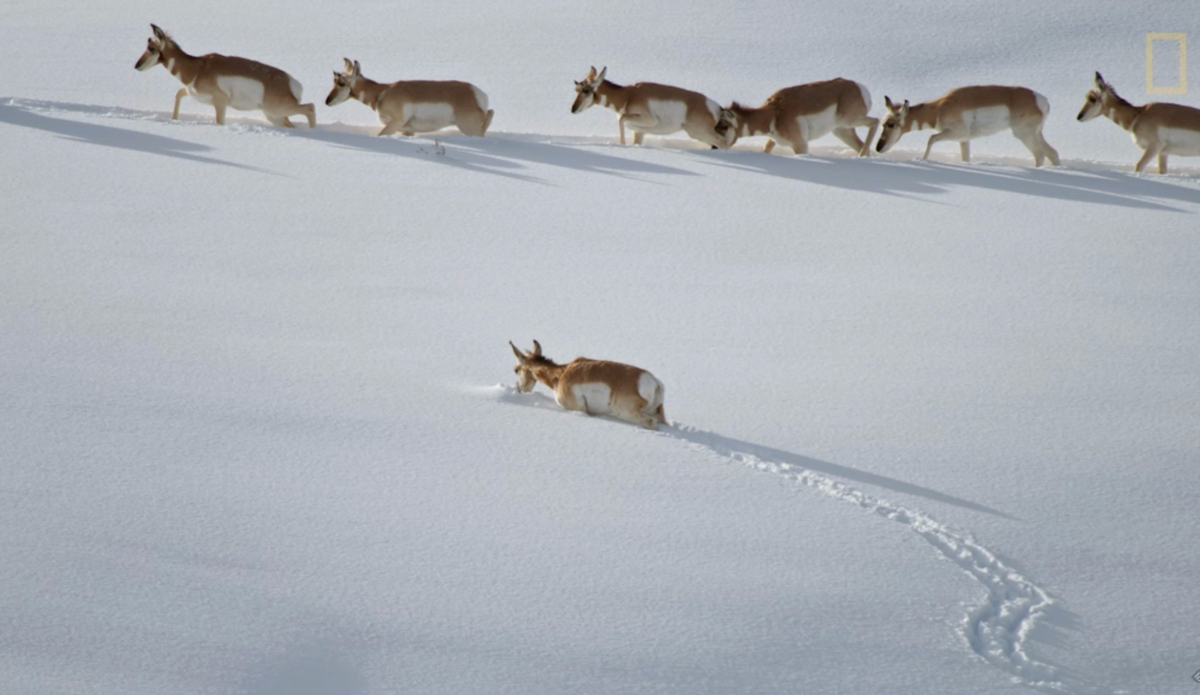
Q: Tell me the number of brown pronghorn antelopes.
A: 7